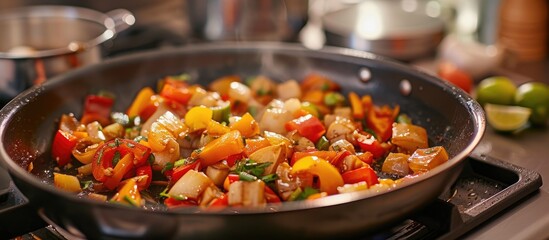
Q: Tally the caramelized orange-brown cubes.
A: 3